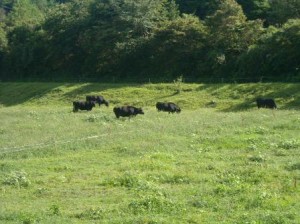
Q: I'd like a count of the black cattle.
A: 5